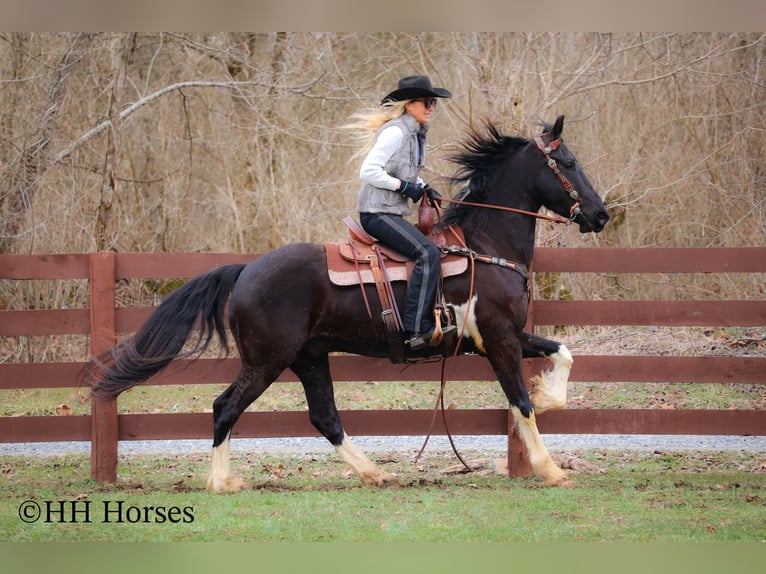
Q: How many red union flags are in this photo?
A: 0